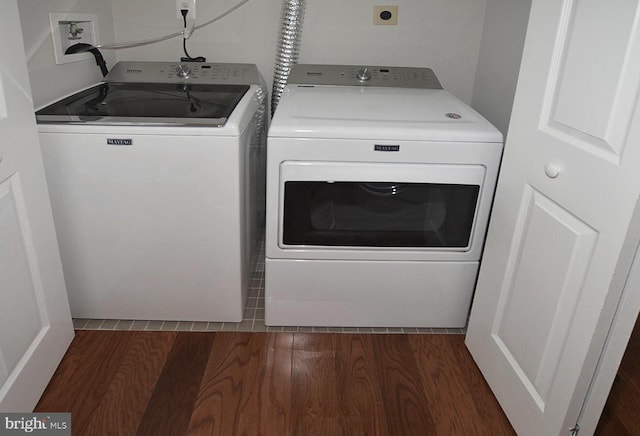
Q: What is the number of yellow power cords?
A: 0